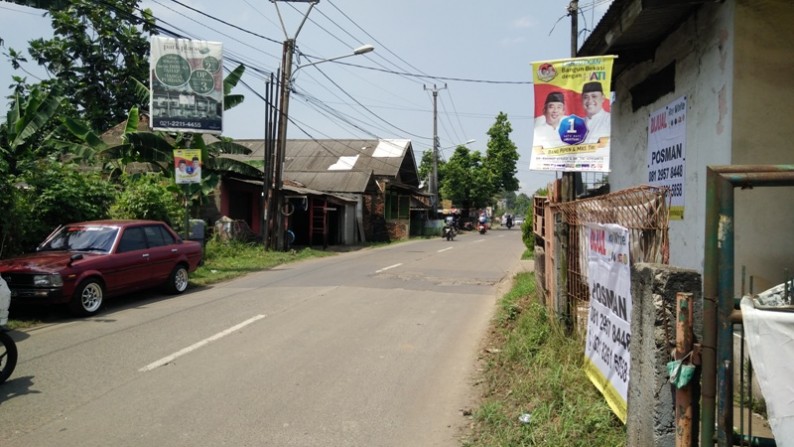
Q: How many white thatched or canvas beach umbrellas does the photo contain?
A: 0